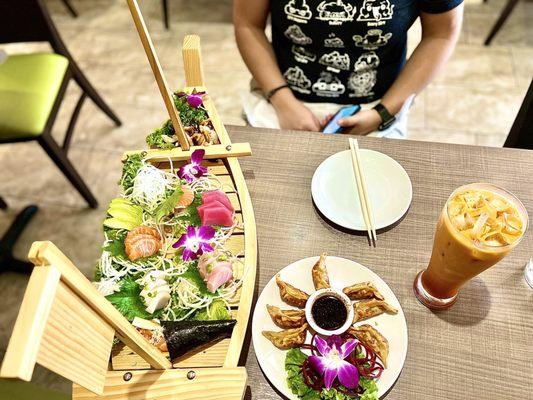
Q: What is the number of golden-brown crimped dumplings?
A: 7